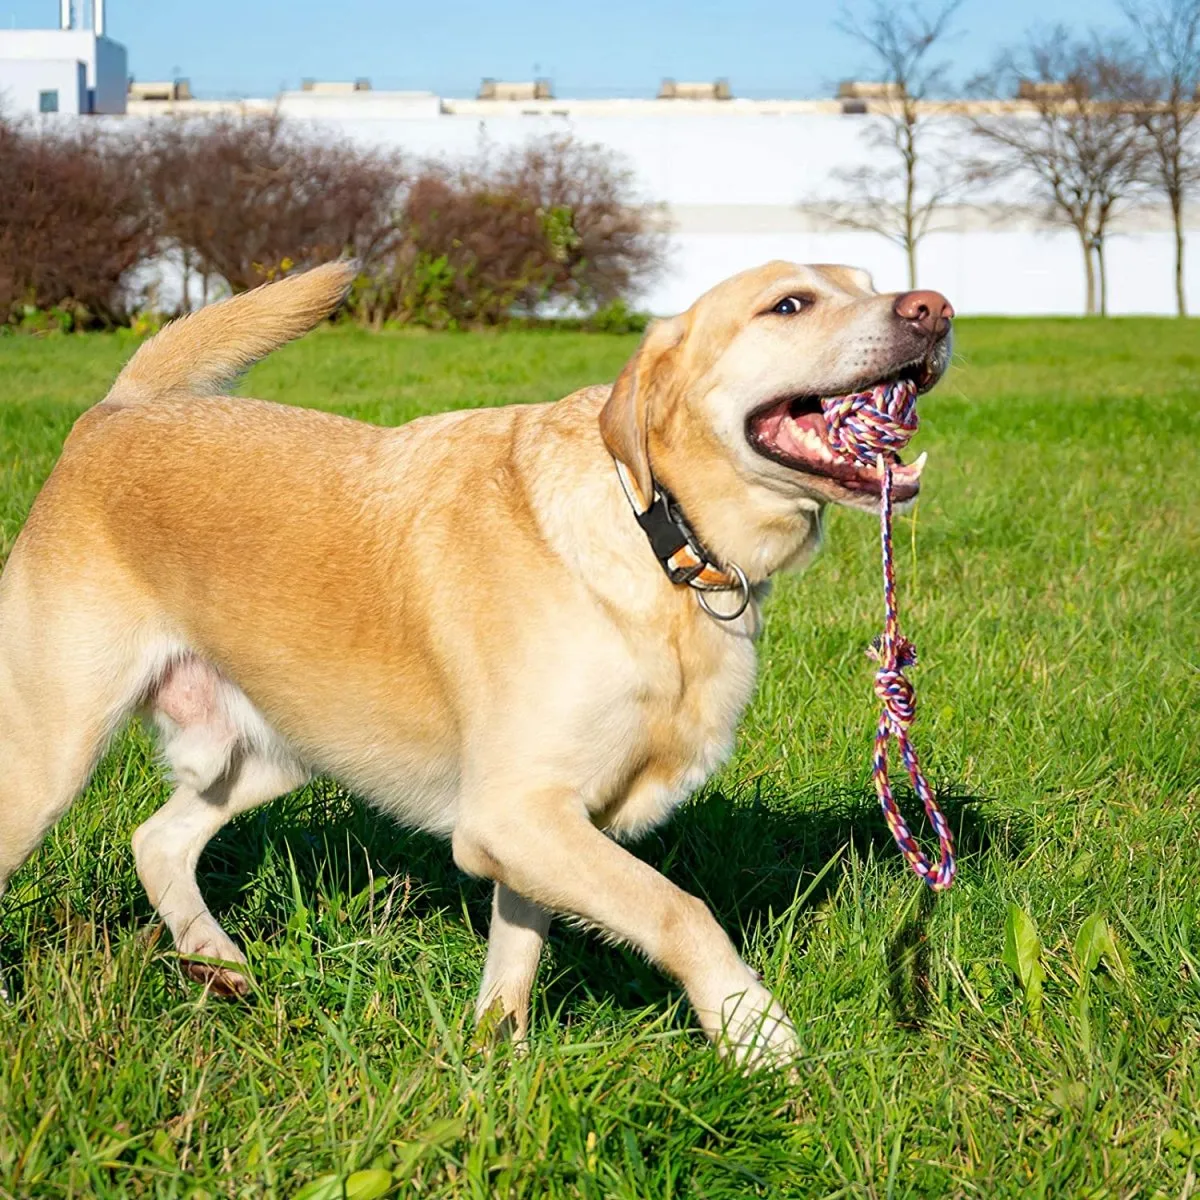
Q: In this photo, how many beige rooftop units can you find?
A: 6